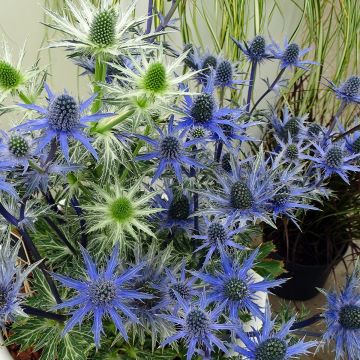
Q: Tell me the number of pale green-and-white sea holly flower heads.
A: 4